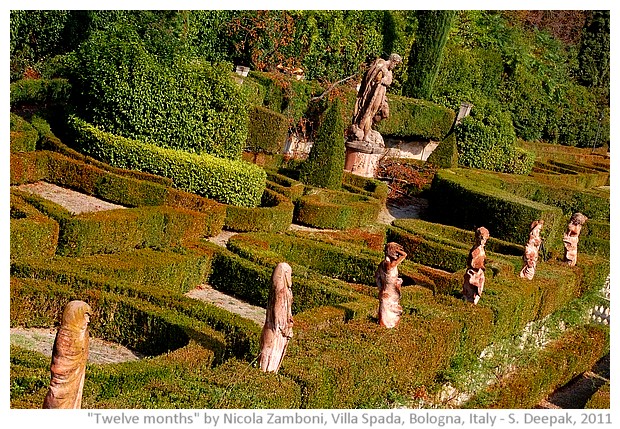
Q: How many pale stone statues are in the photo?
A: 7